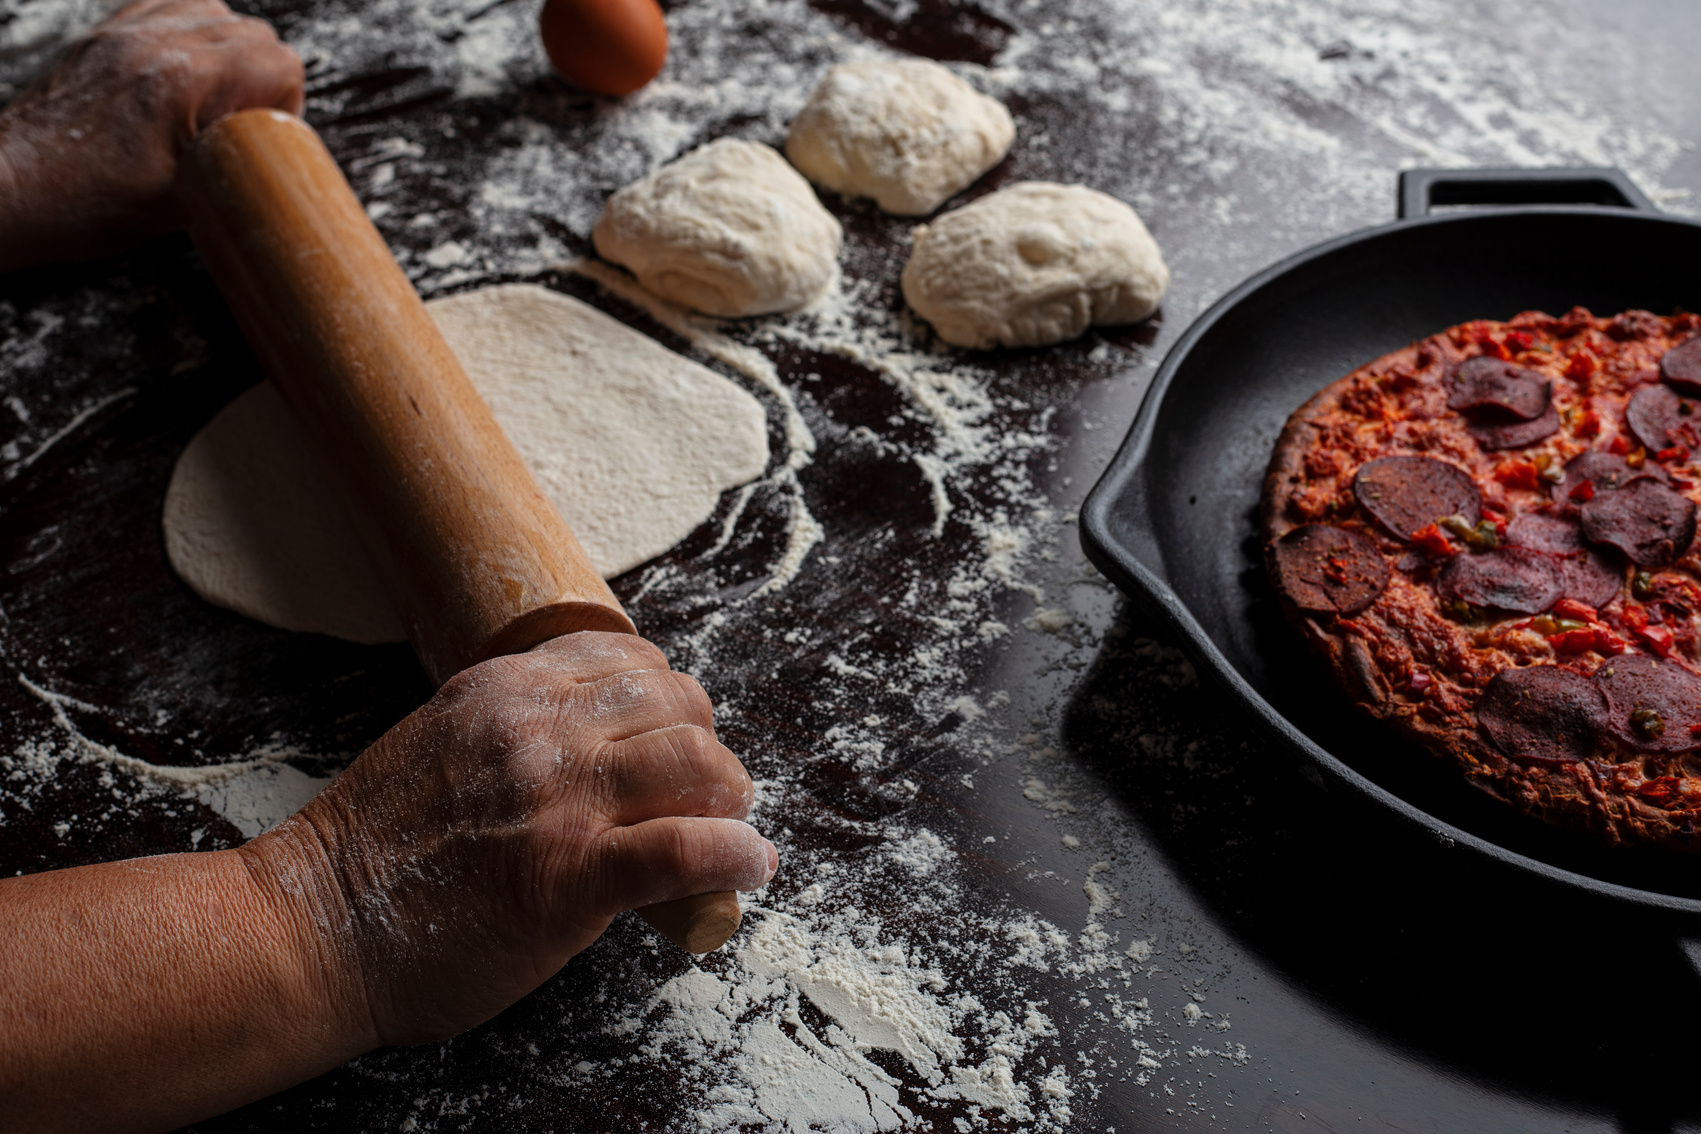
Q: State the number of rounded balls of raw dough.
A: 3